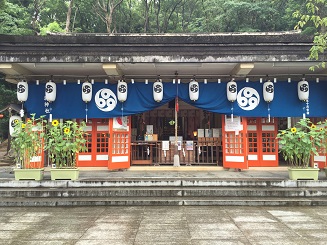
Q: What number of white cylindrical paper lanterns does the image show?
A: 10